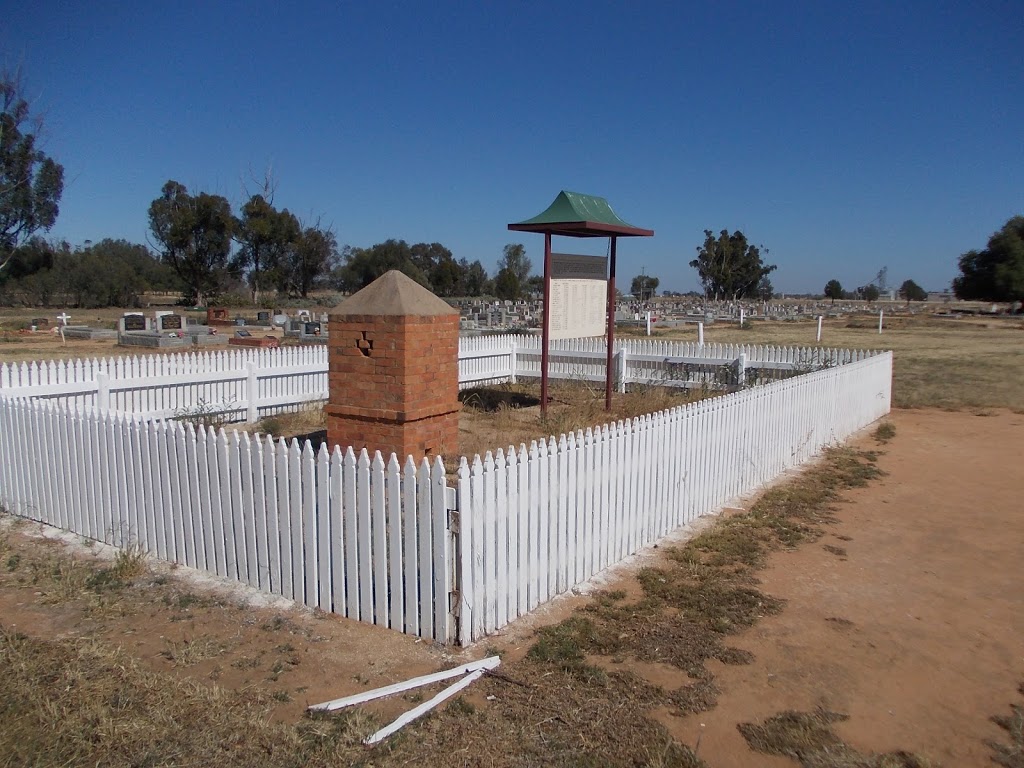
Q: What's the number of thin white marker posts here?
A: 5